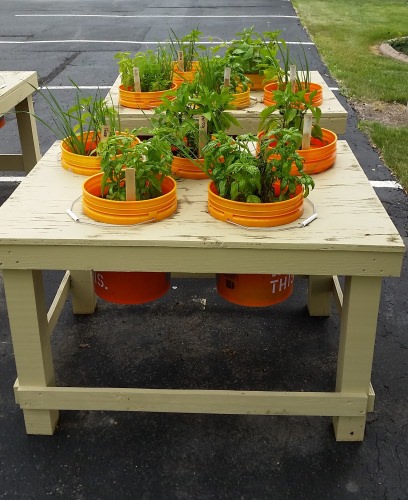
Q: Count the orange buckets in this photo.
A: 10